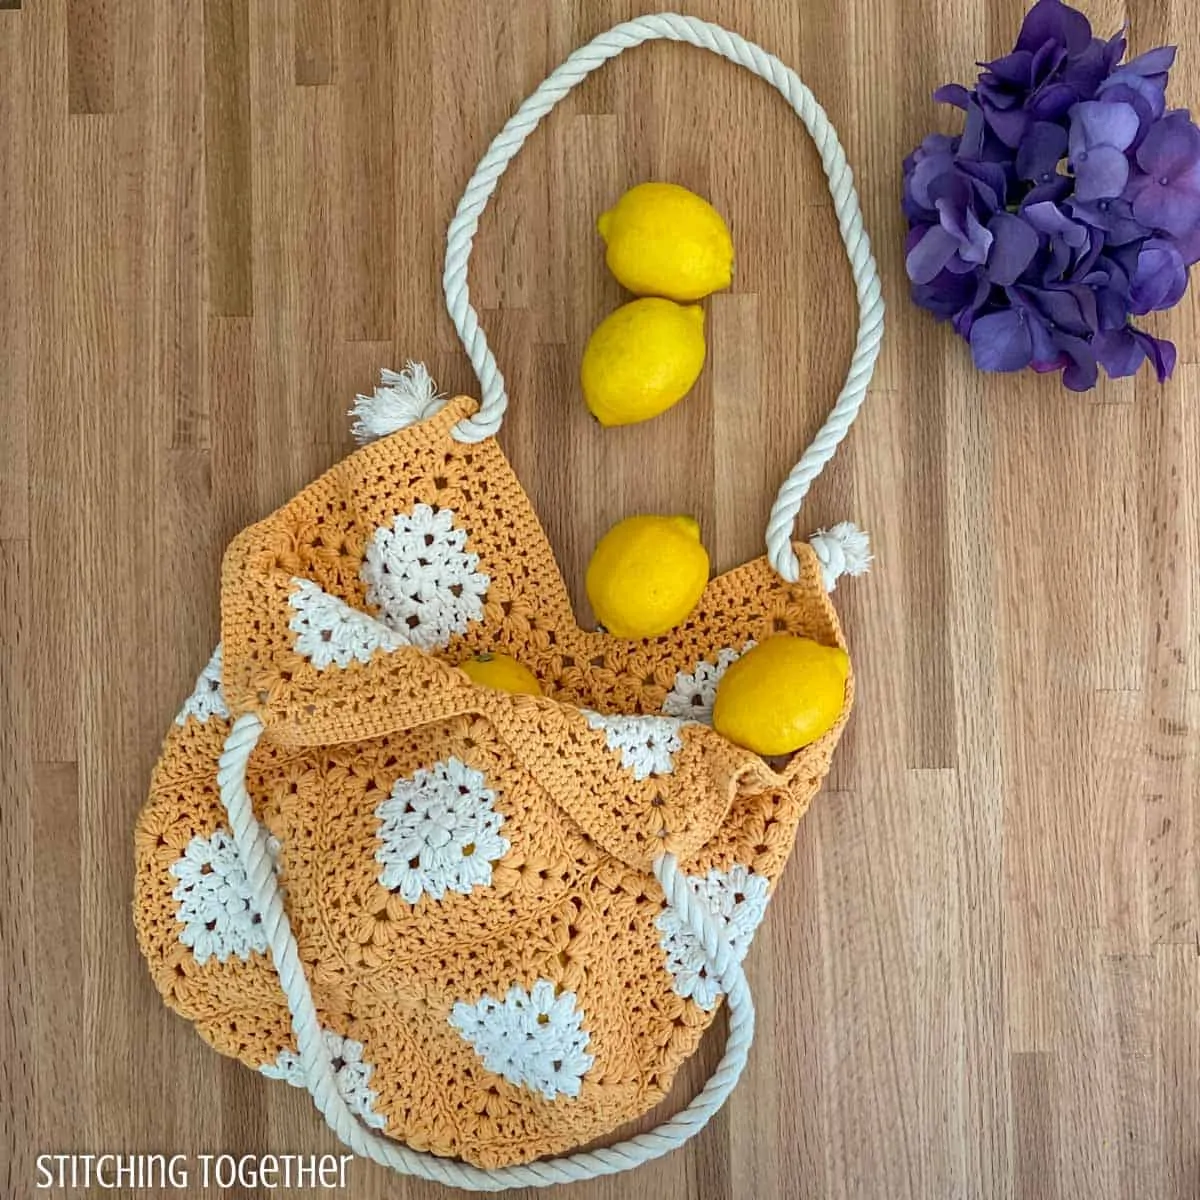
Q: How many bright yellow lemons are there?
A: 5